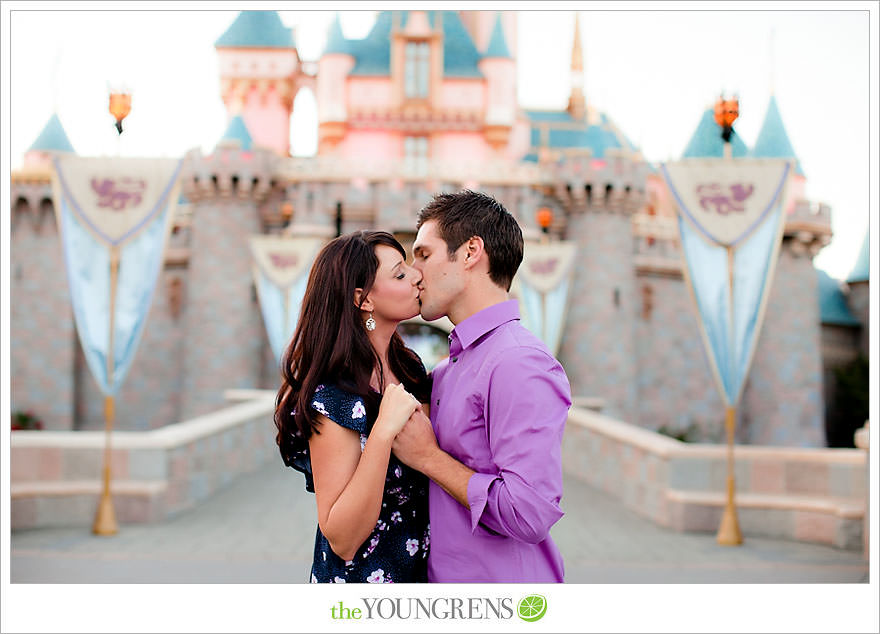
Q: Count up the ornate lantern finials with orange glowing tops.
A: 4